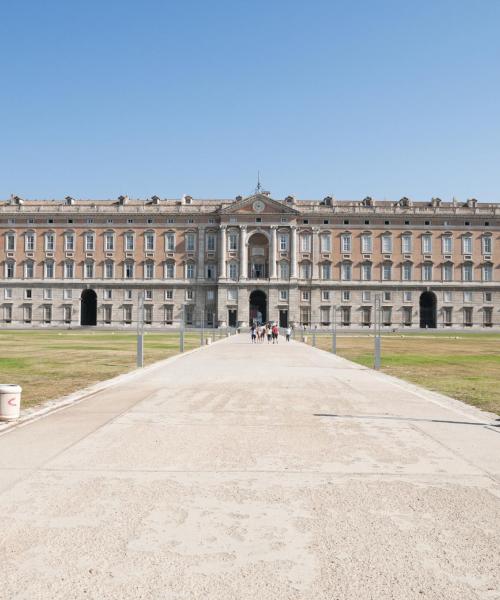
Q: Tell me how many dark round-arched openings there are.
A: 3